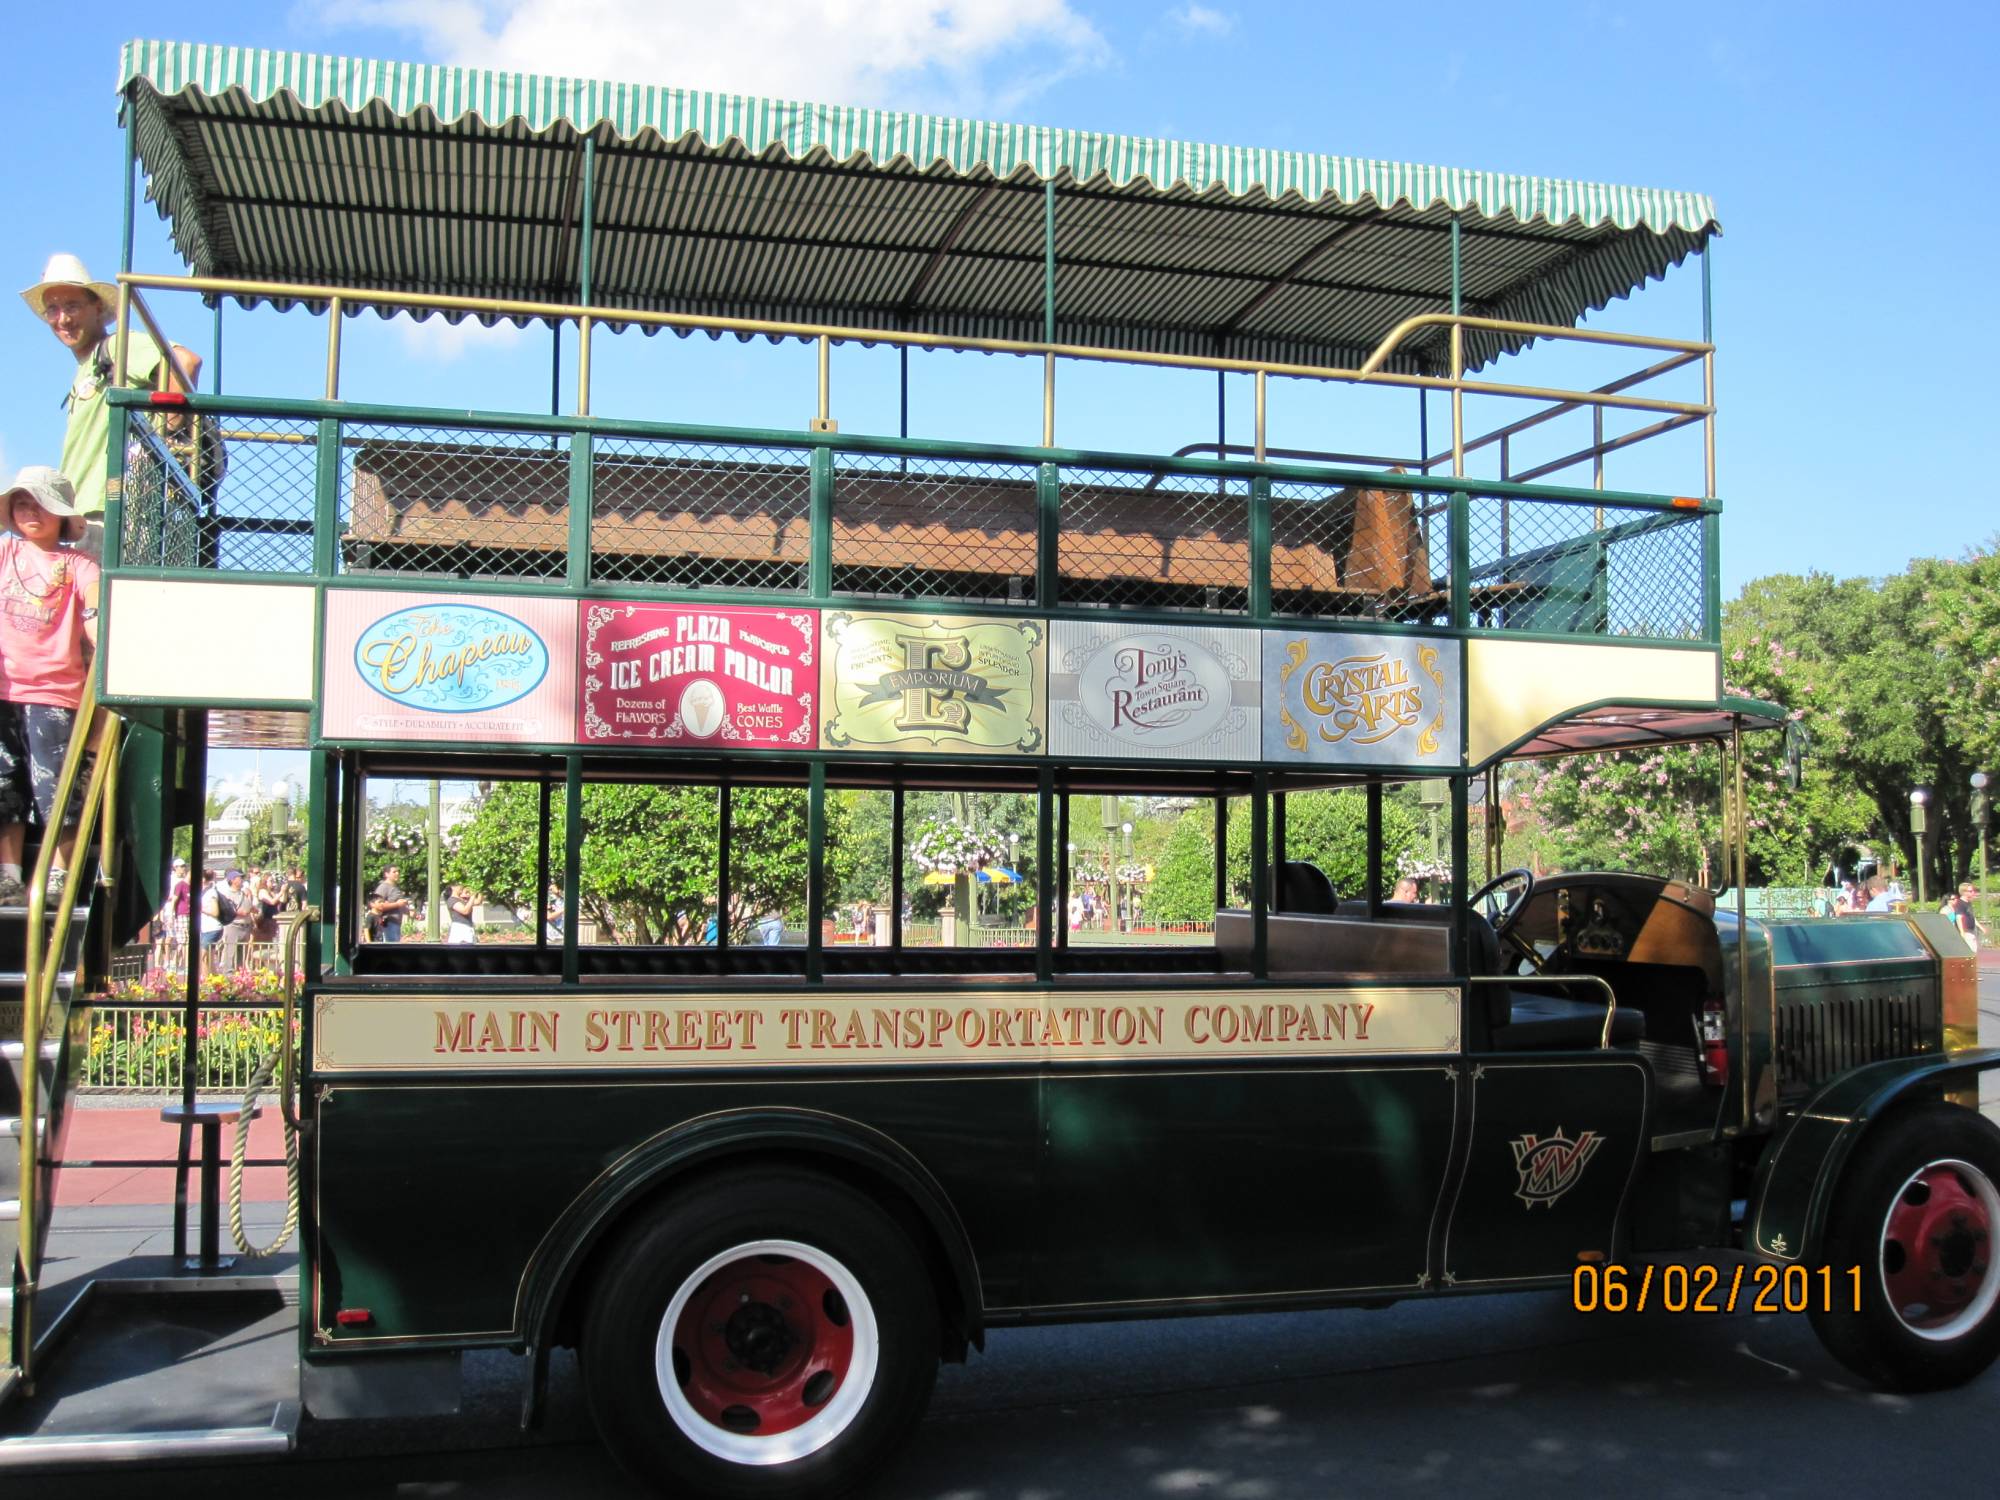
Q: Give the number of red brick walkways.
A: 1